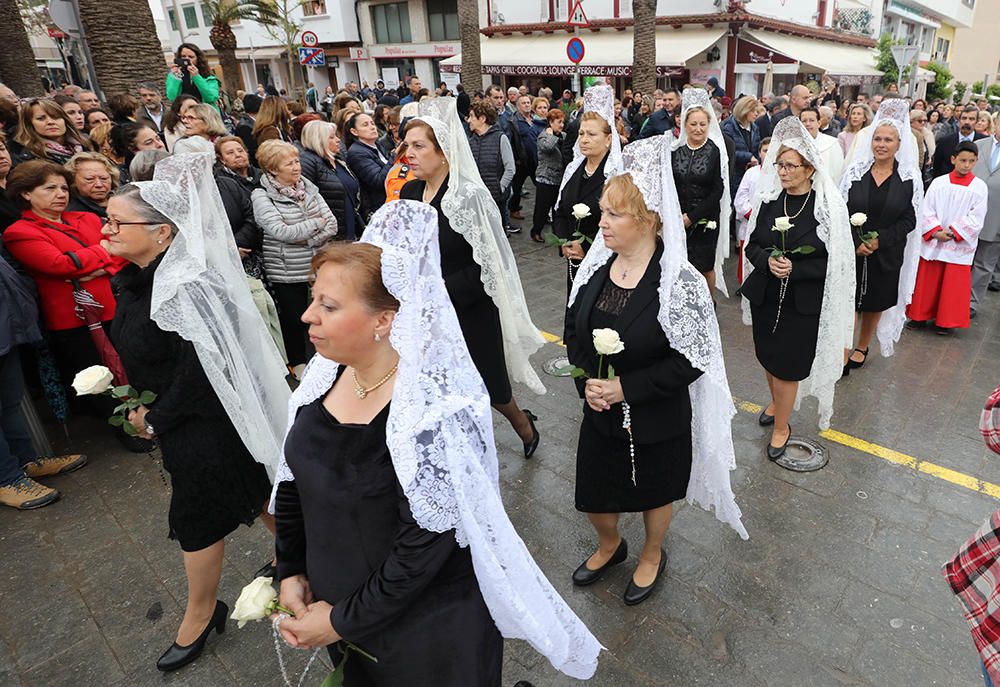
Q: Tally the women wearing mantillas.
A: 8